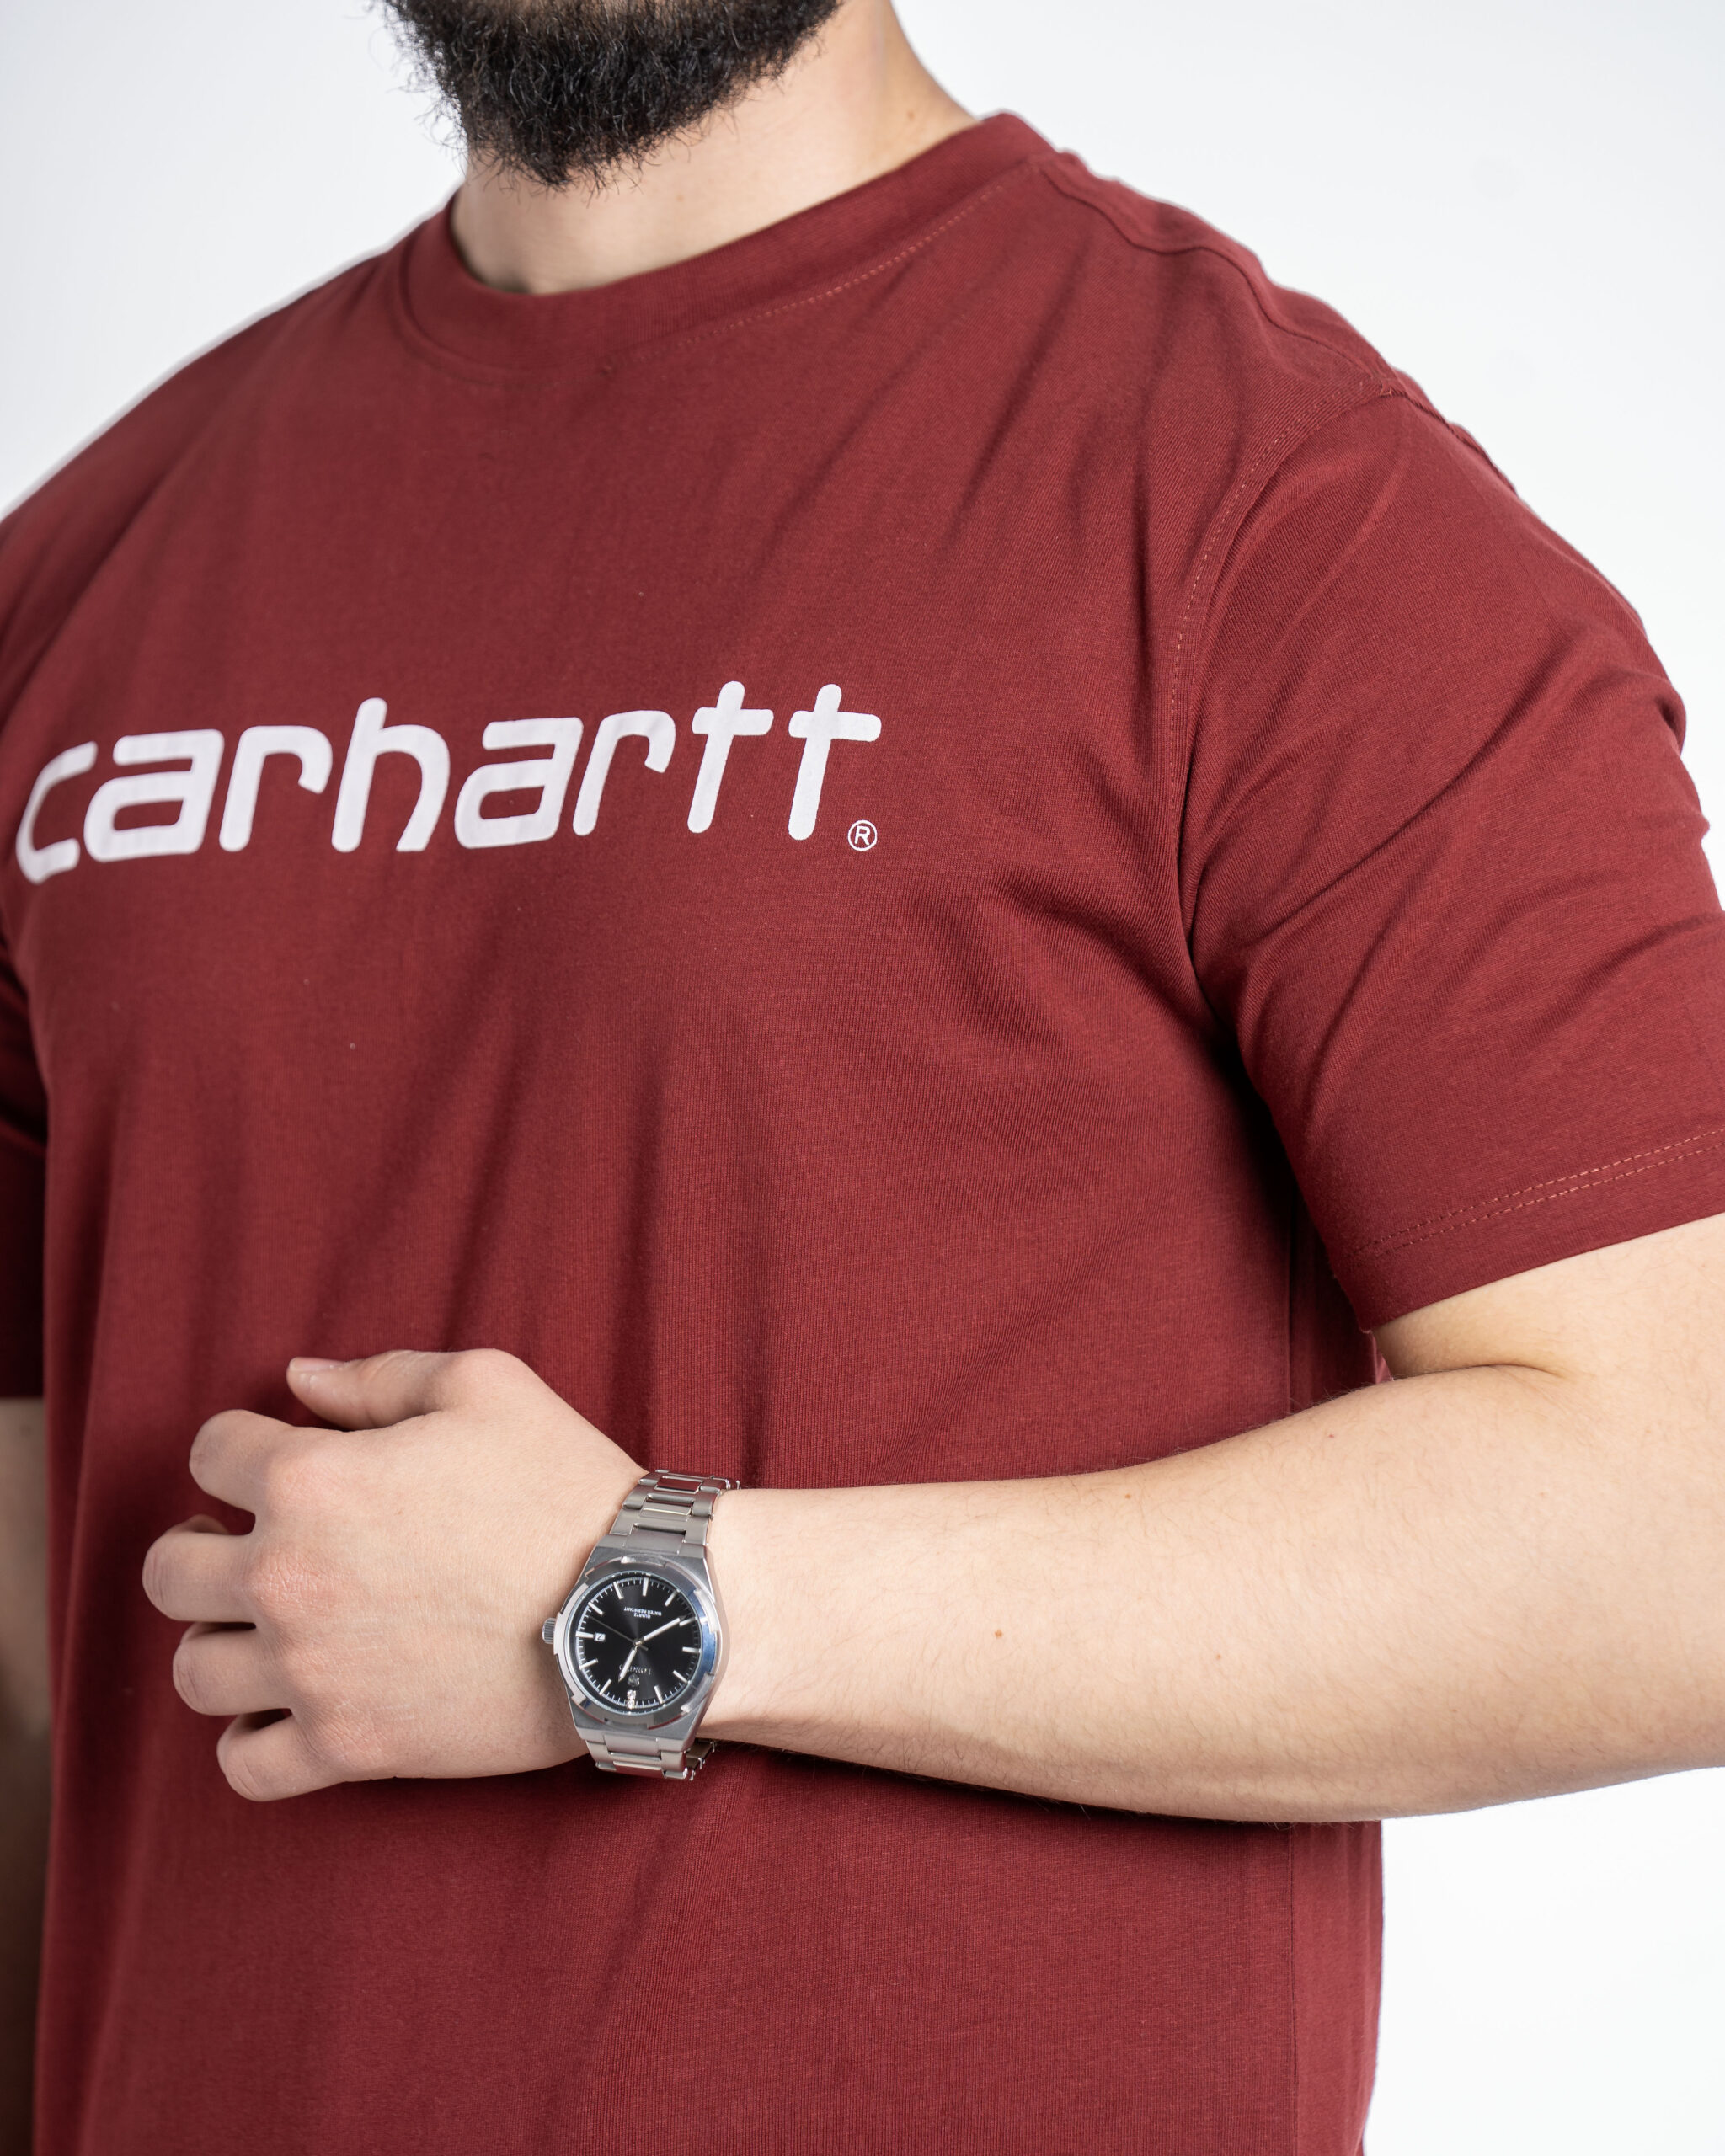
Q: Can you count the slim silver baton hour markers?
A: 11